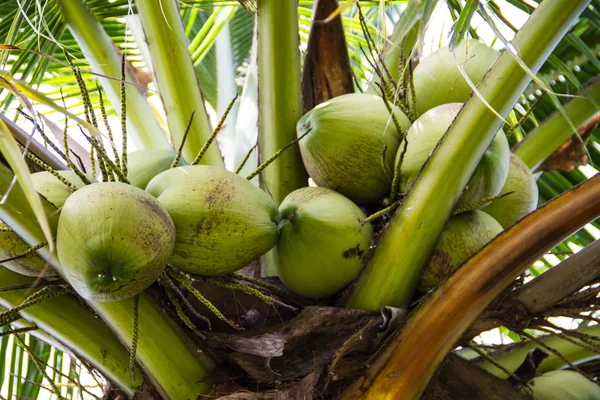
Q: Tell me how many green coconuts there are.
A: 12